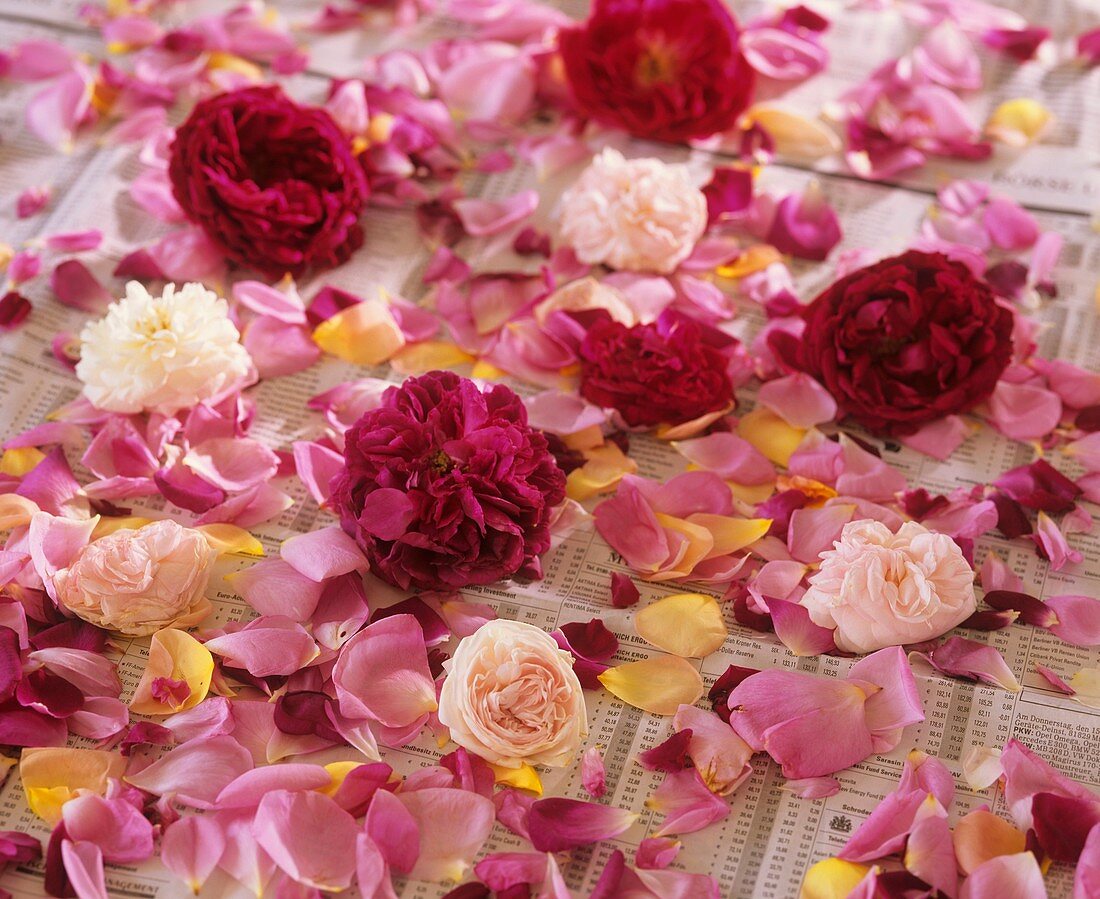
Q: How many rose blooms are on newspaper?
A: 10